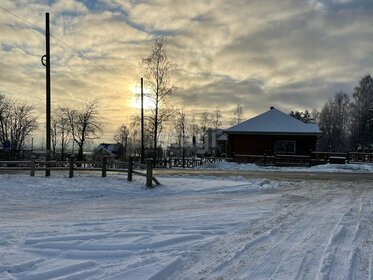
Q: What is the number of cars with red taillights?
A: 0